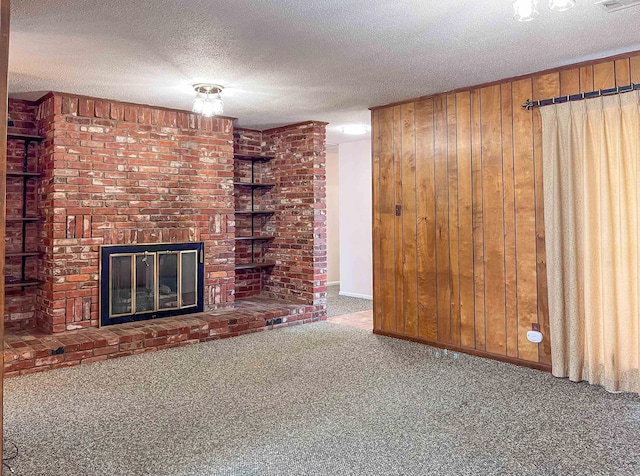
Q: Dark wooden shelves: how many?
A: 10